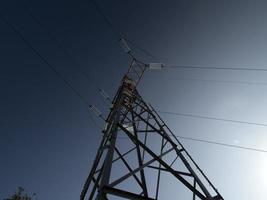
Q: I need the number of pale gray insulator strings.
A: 4